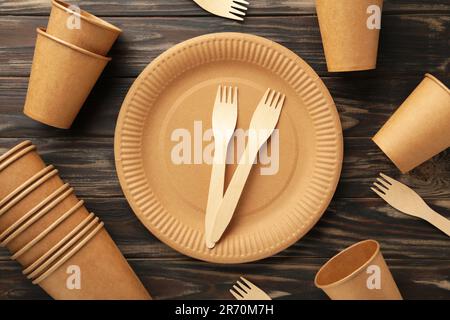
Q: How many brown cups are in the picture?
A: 15